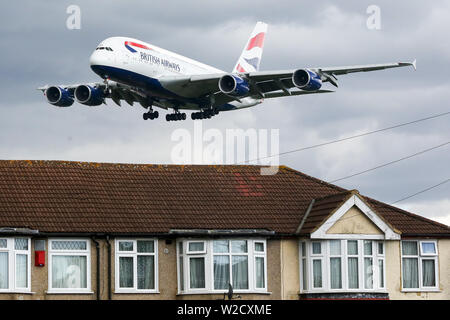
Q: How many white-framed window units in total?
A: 6